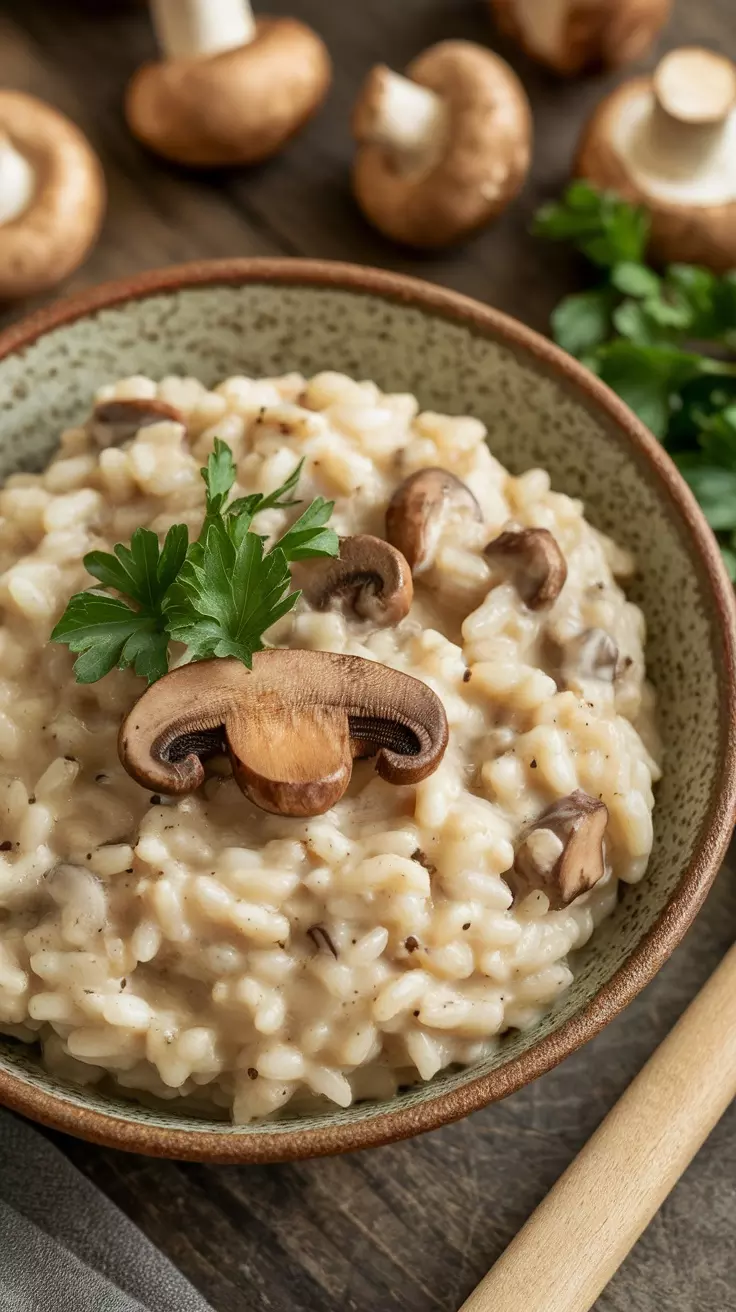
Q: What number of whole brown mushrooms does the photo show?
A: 5